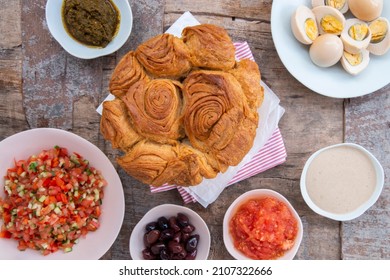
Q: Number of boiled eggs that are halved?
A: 6